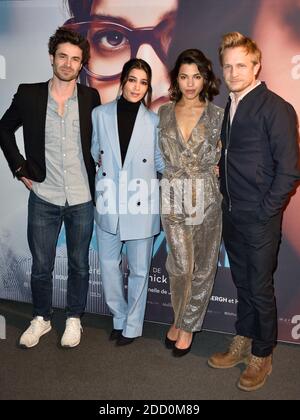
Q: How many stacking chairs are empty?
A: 0